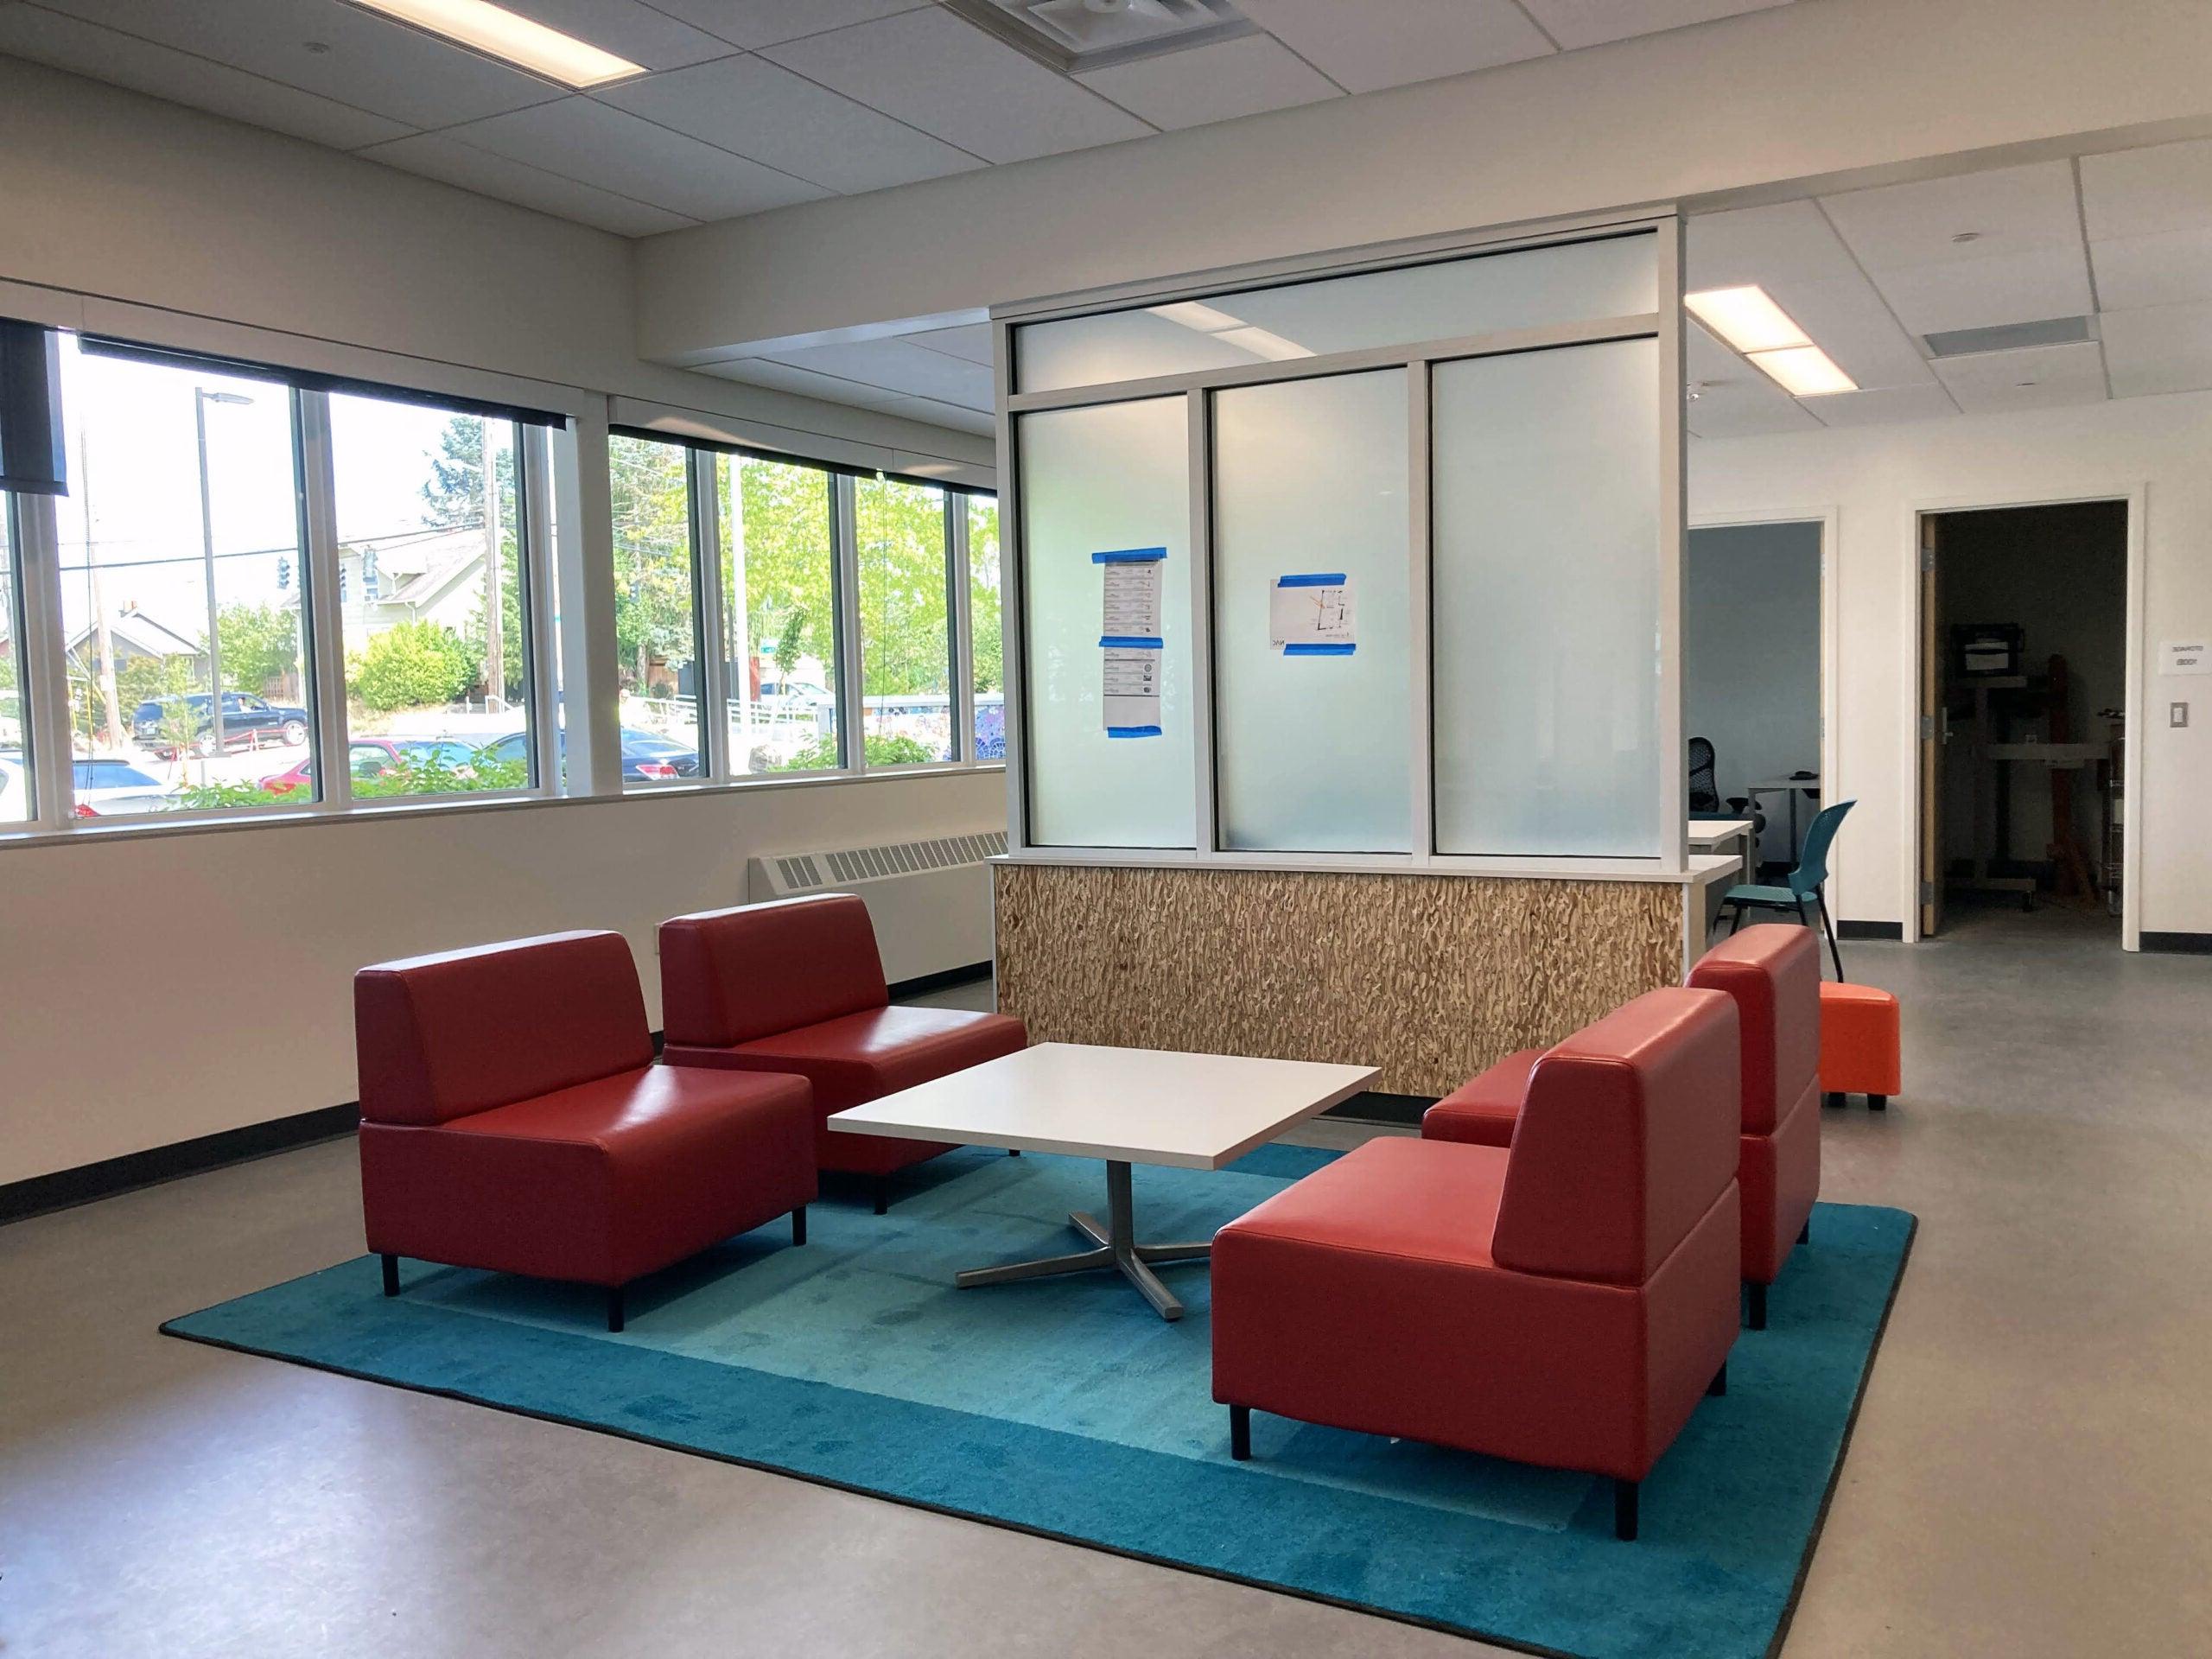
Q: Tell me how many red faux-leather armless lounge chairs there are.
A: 4